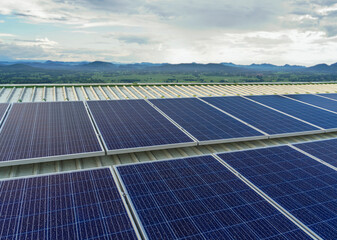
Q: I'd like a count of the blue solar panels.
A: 12